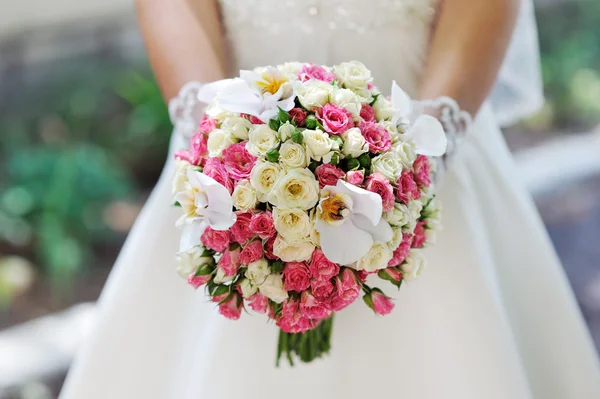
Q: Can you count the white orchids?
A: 4